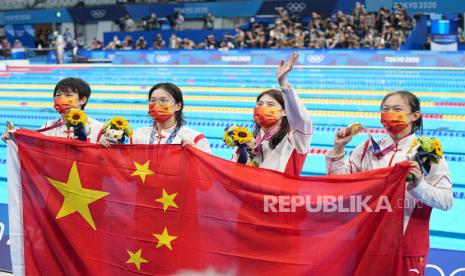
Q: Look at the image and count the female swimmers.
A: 4